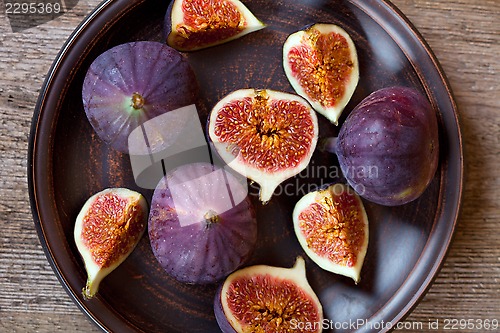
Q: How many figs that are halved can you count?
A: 2